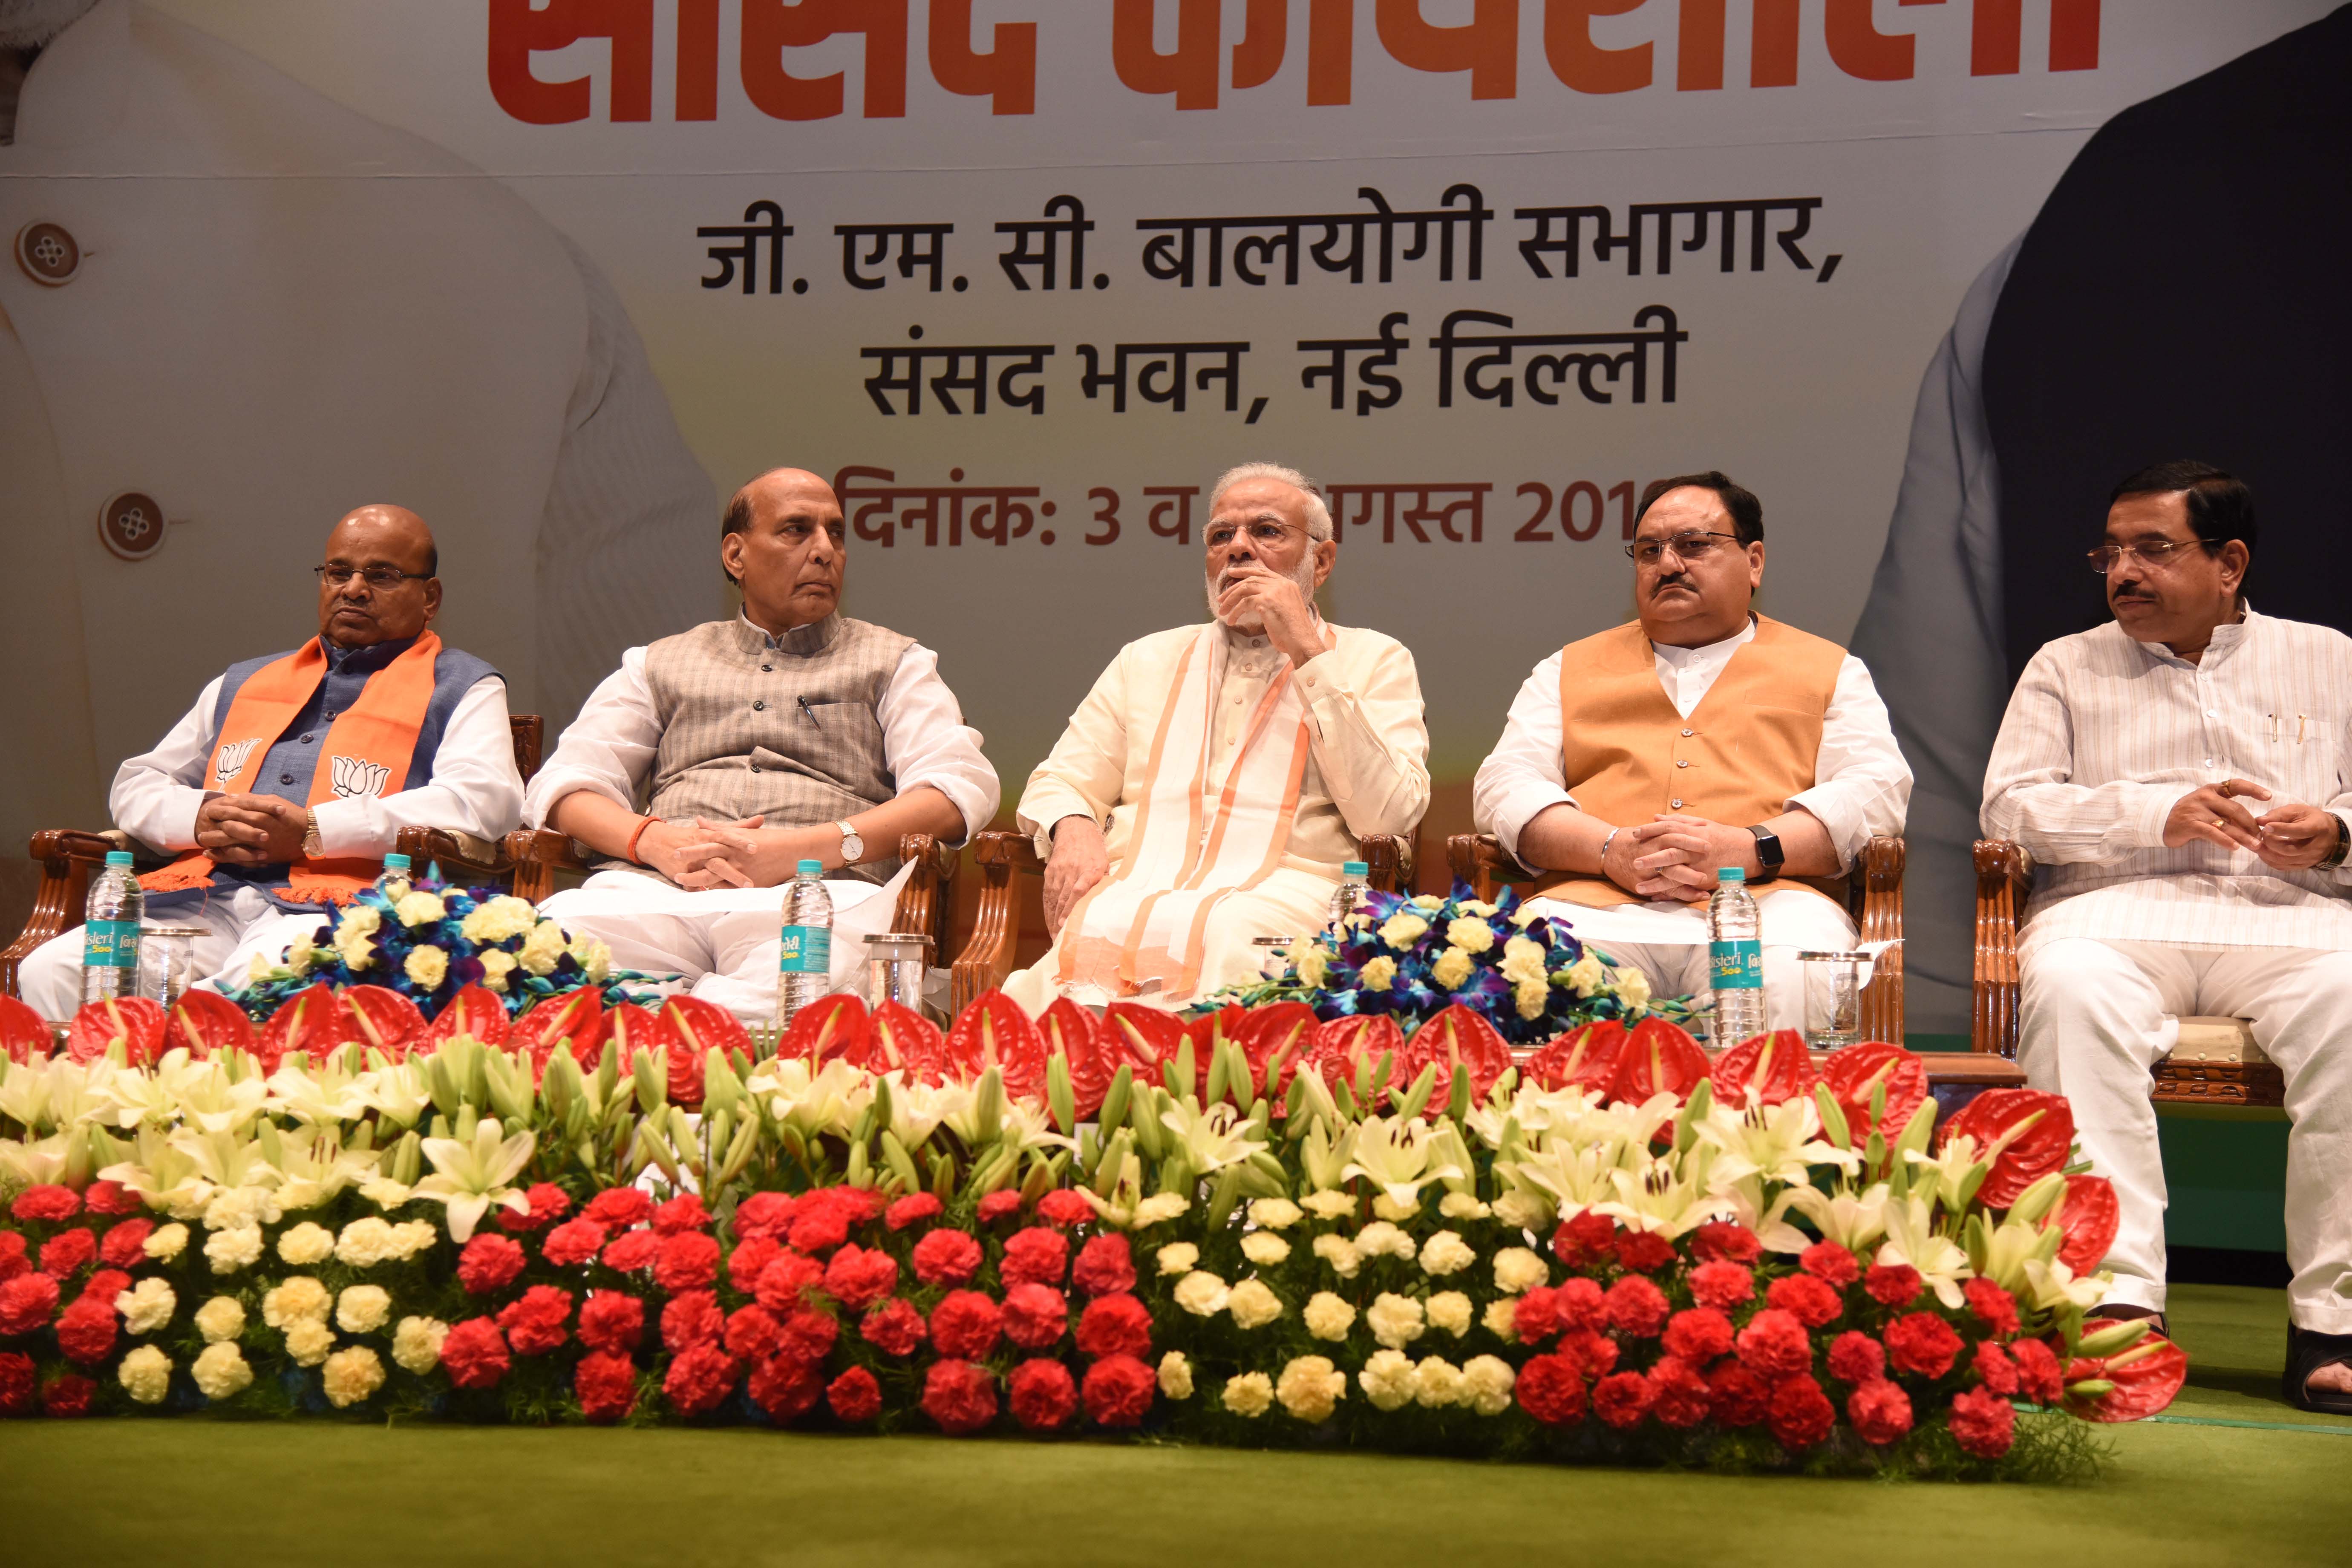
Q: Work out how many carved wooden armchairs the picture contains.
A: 5